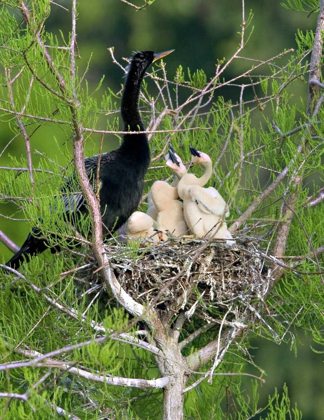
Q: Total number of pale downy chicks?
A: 3